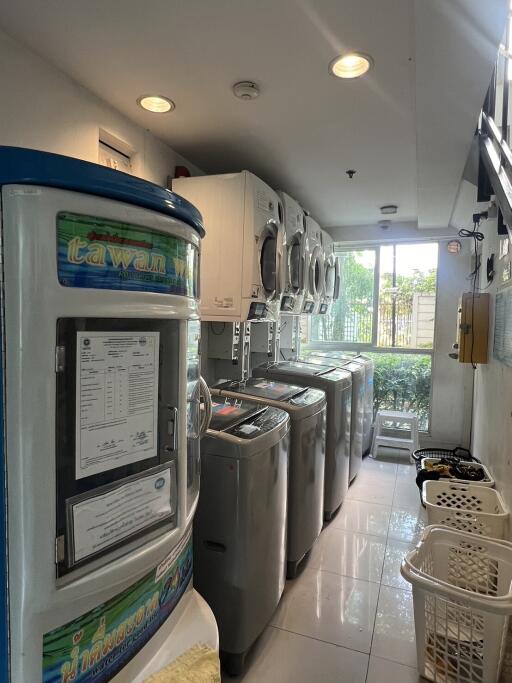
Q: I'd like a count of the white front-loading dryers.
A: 4